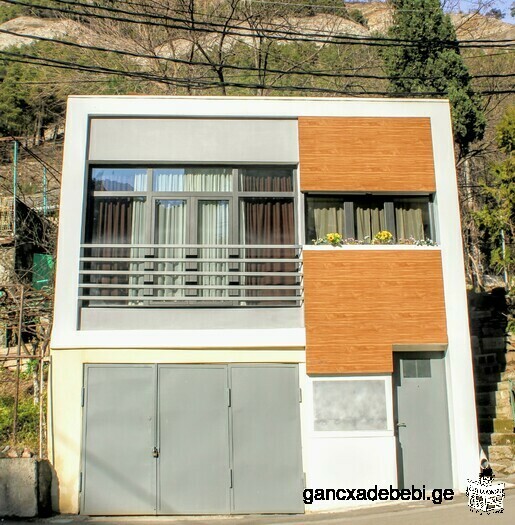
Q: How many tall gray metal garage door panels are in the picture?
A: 3